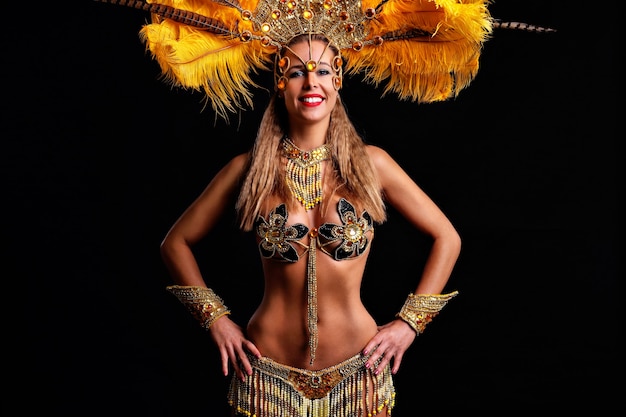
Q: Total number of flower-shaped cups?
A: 2